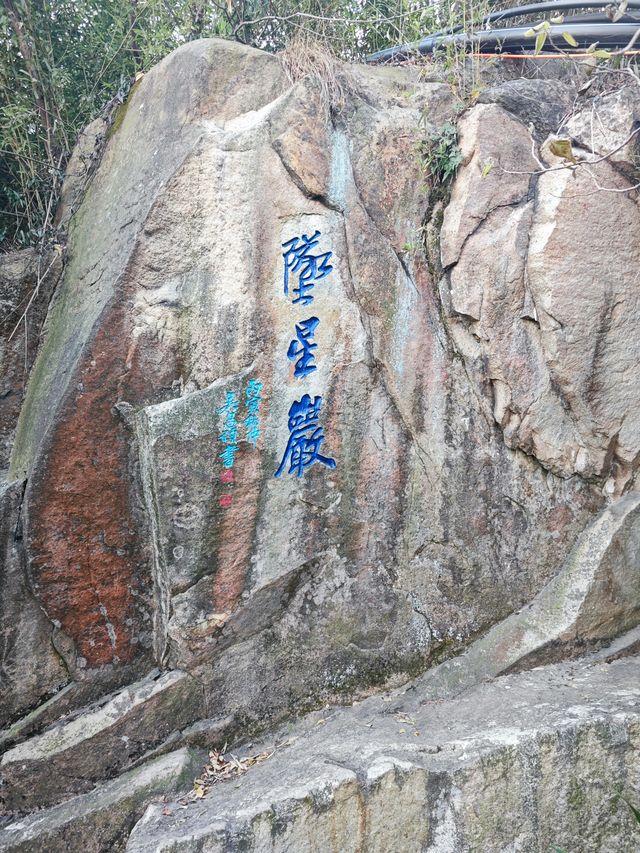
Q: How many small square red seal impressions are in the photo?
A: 2